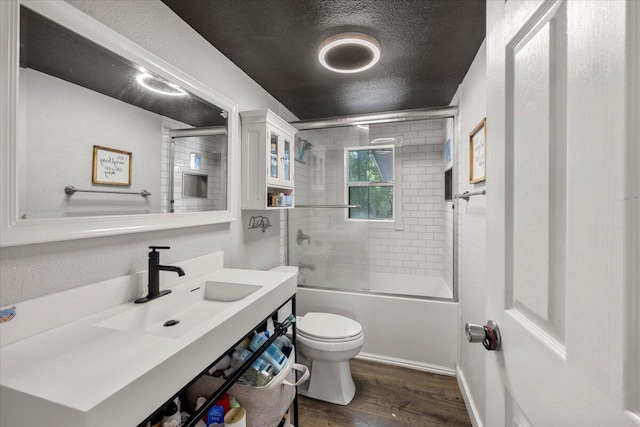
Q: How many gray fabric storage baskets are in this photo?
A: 1